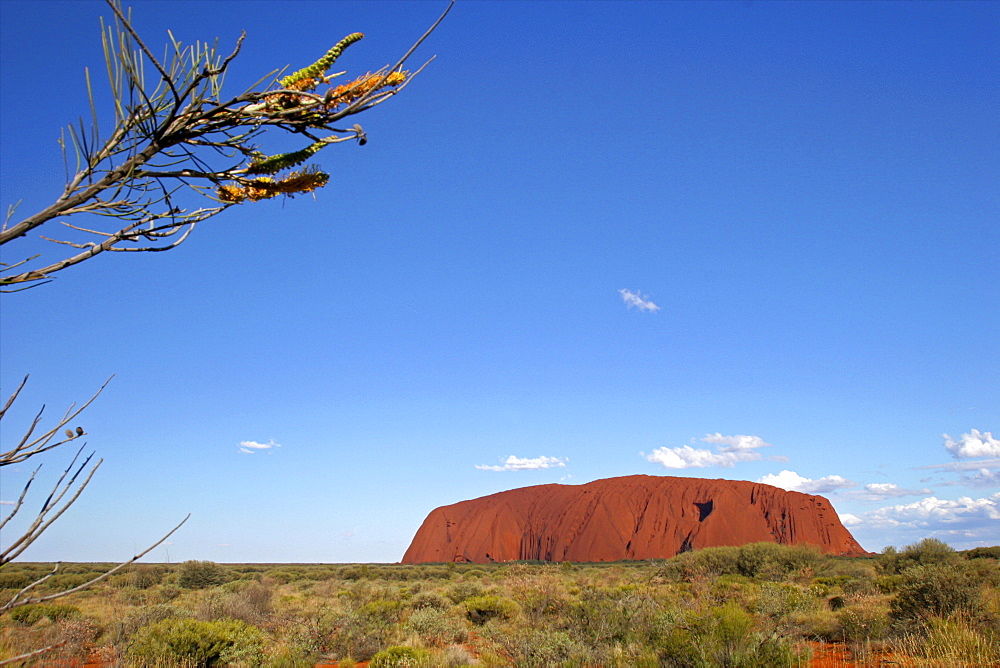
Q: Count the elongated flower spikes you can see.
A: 4